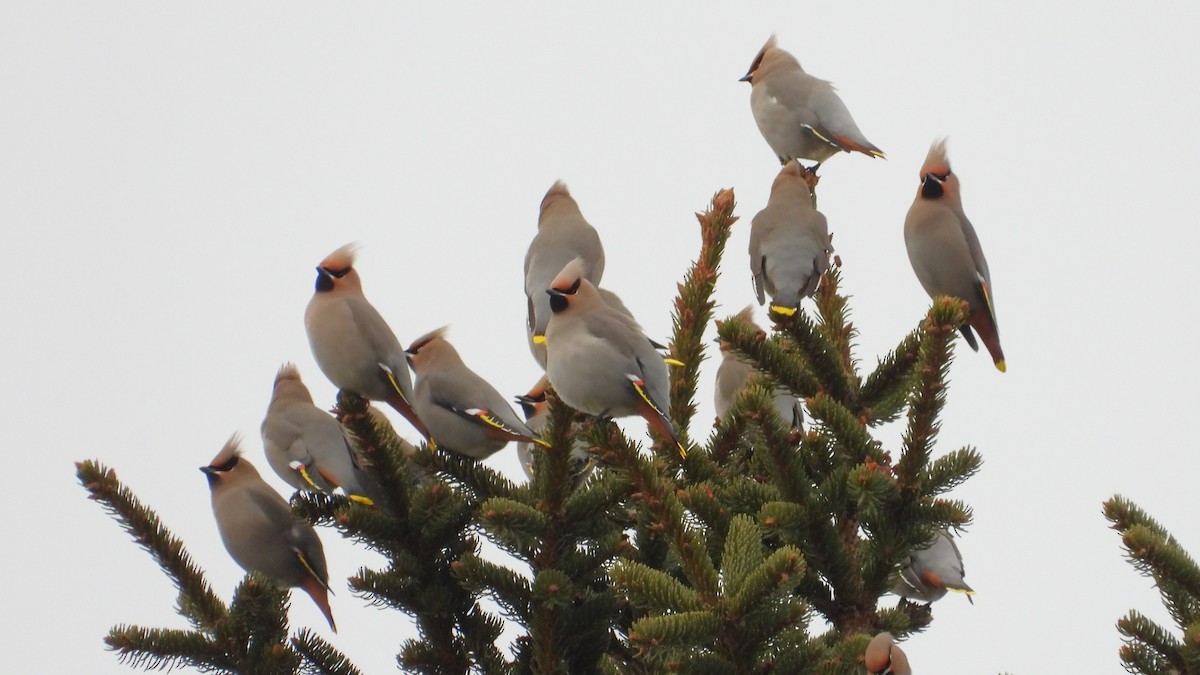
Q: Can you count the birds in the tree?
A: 15